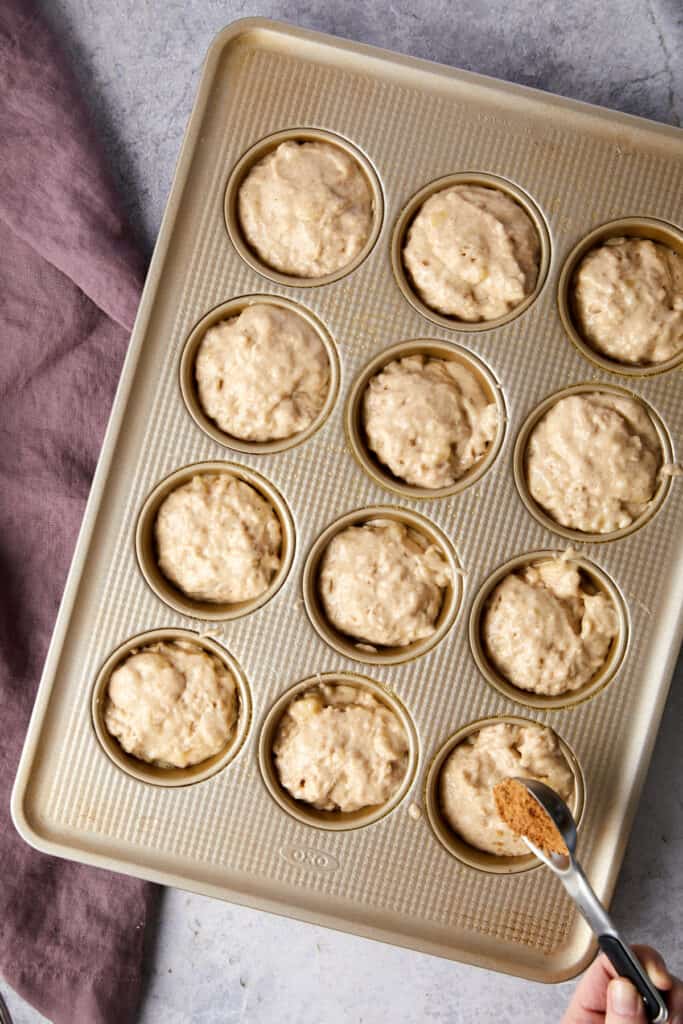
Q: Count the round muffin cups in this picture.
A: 12